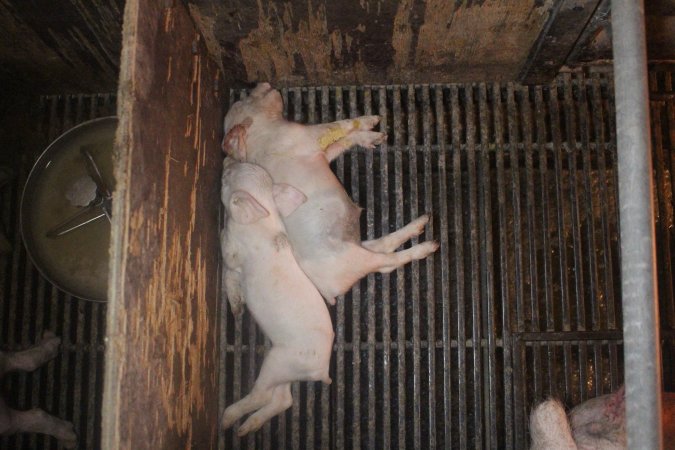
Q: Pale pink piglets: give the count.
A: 2